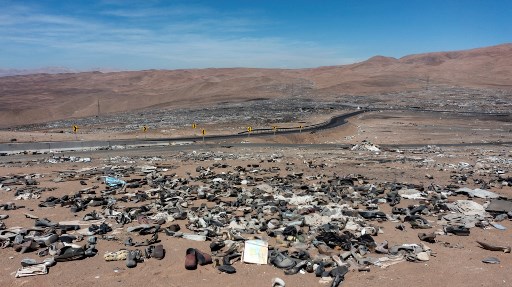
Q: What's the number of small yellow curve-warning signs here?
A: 7